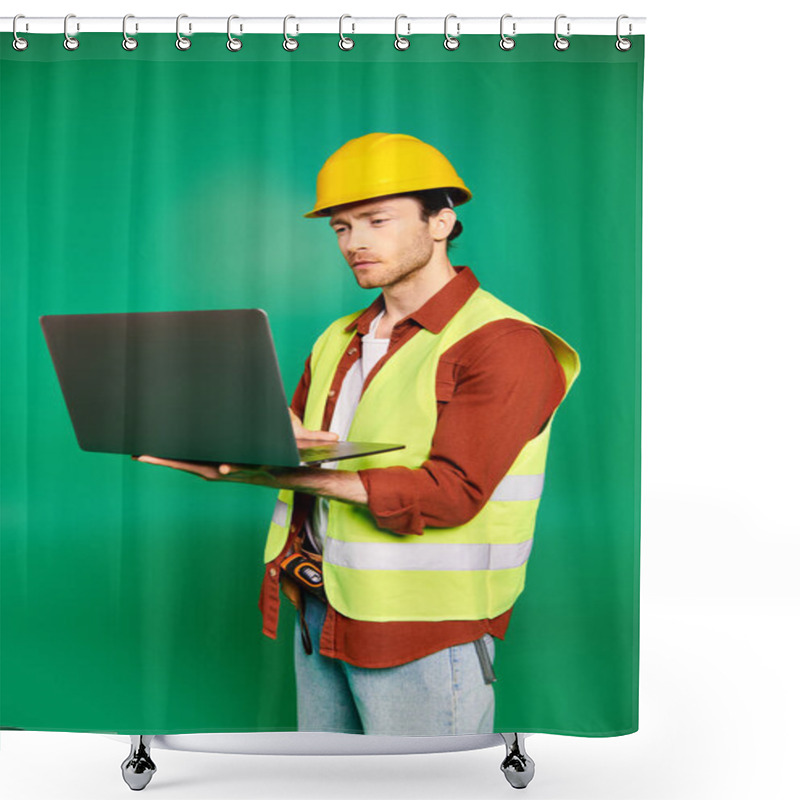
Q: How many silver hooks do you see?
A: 12